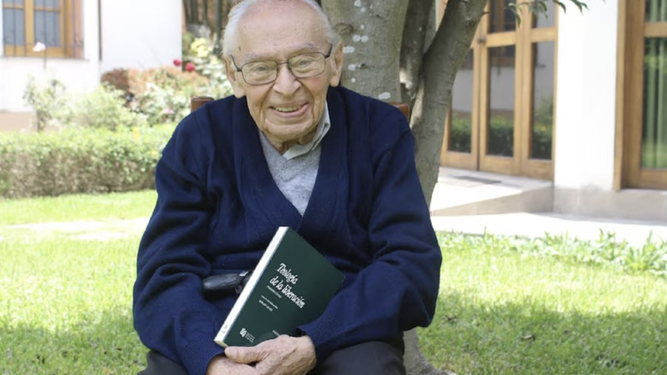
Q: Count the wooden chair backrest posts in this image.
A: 2